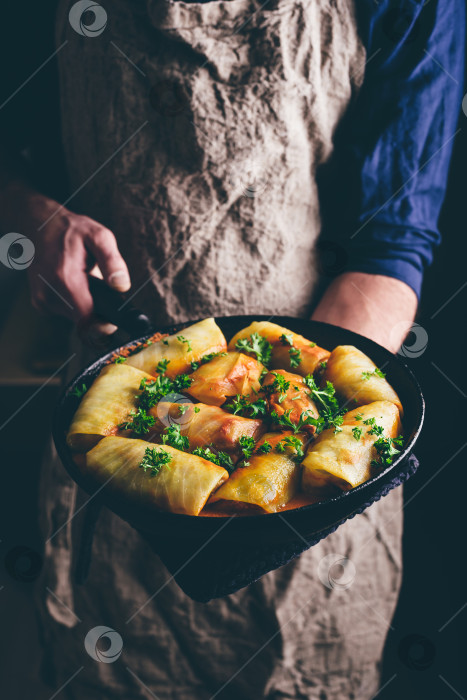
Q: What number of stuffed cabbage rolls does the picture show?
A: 10